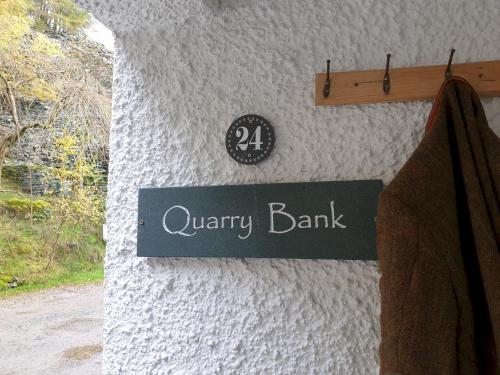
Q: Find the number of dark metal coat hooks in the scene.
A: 3